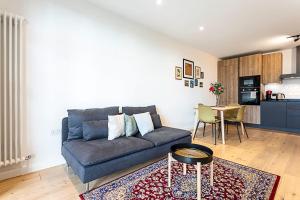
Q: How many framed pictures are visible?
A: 8